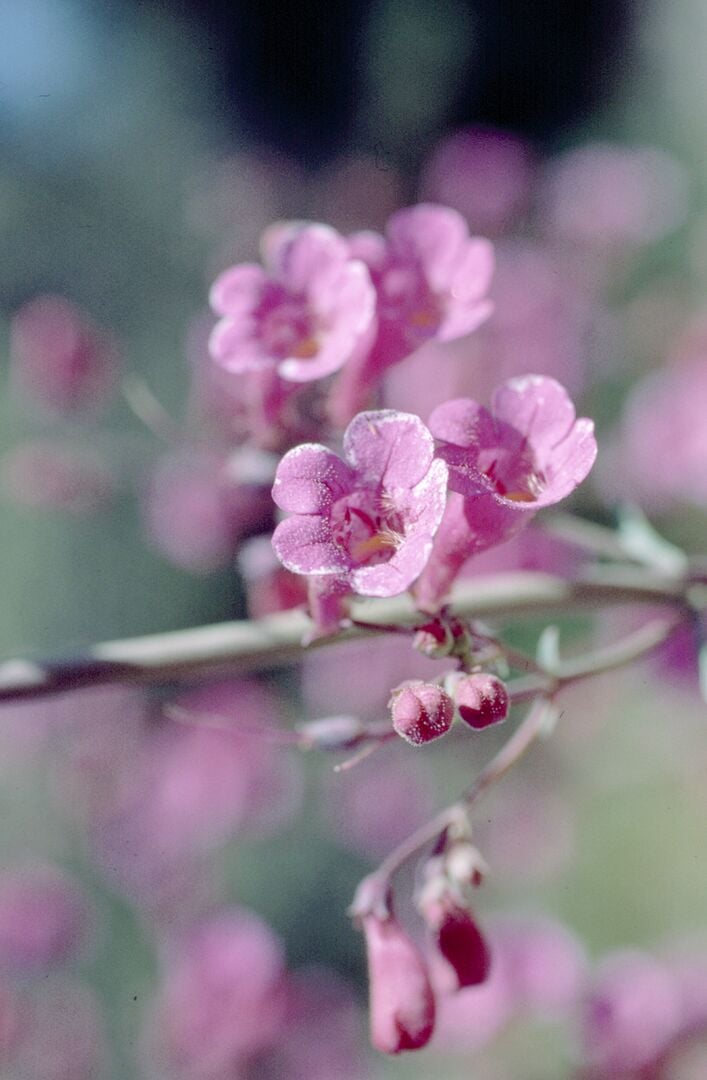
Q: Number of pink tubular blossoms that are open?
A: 4